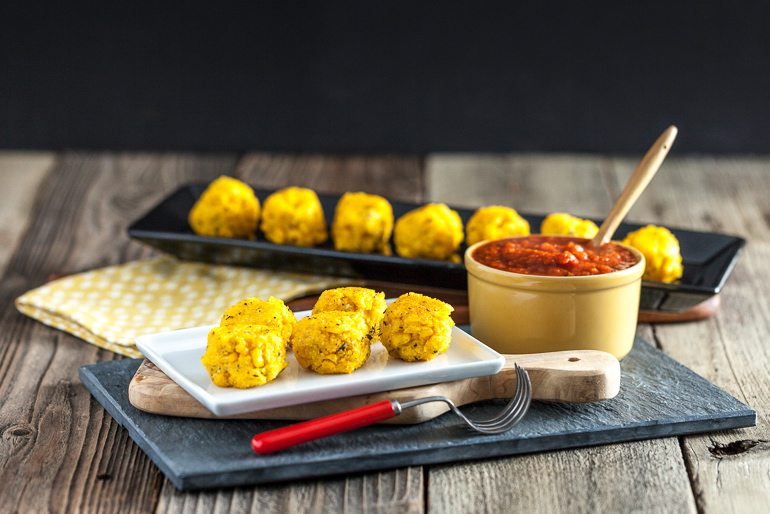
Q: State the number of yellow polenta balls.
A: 12